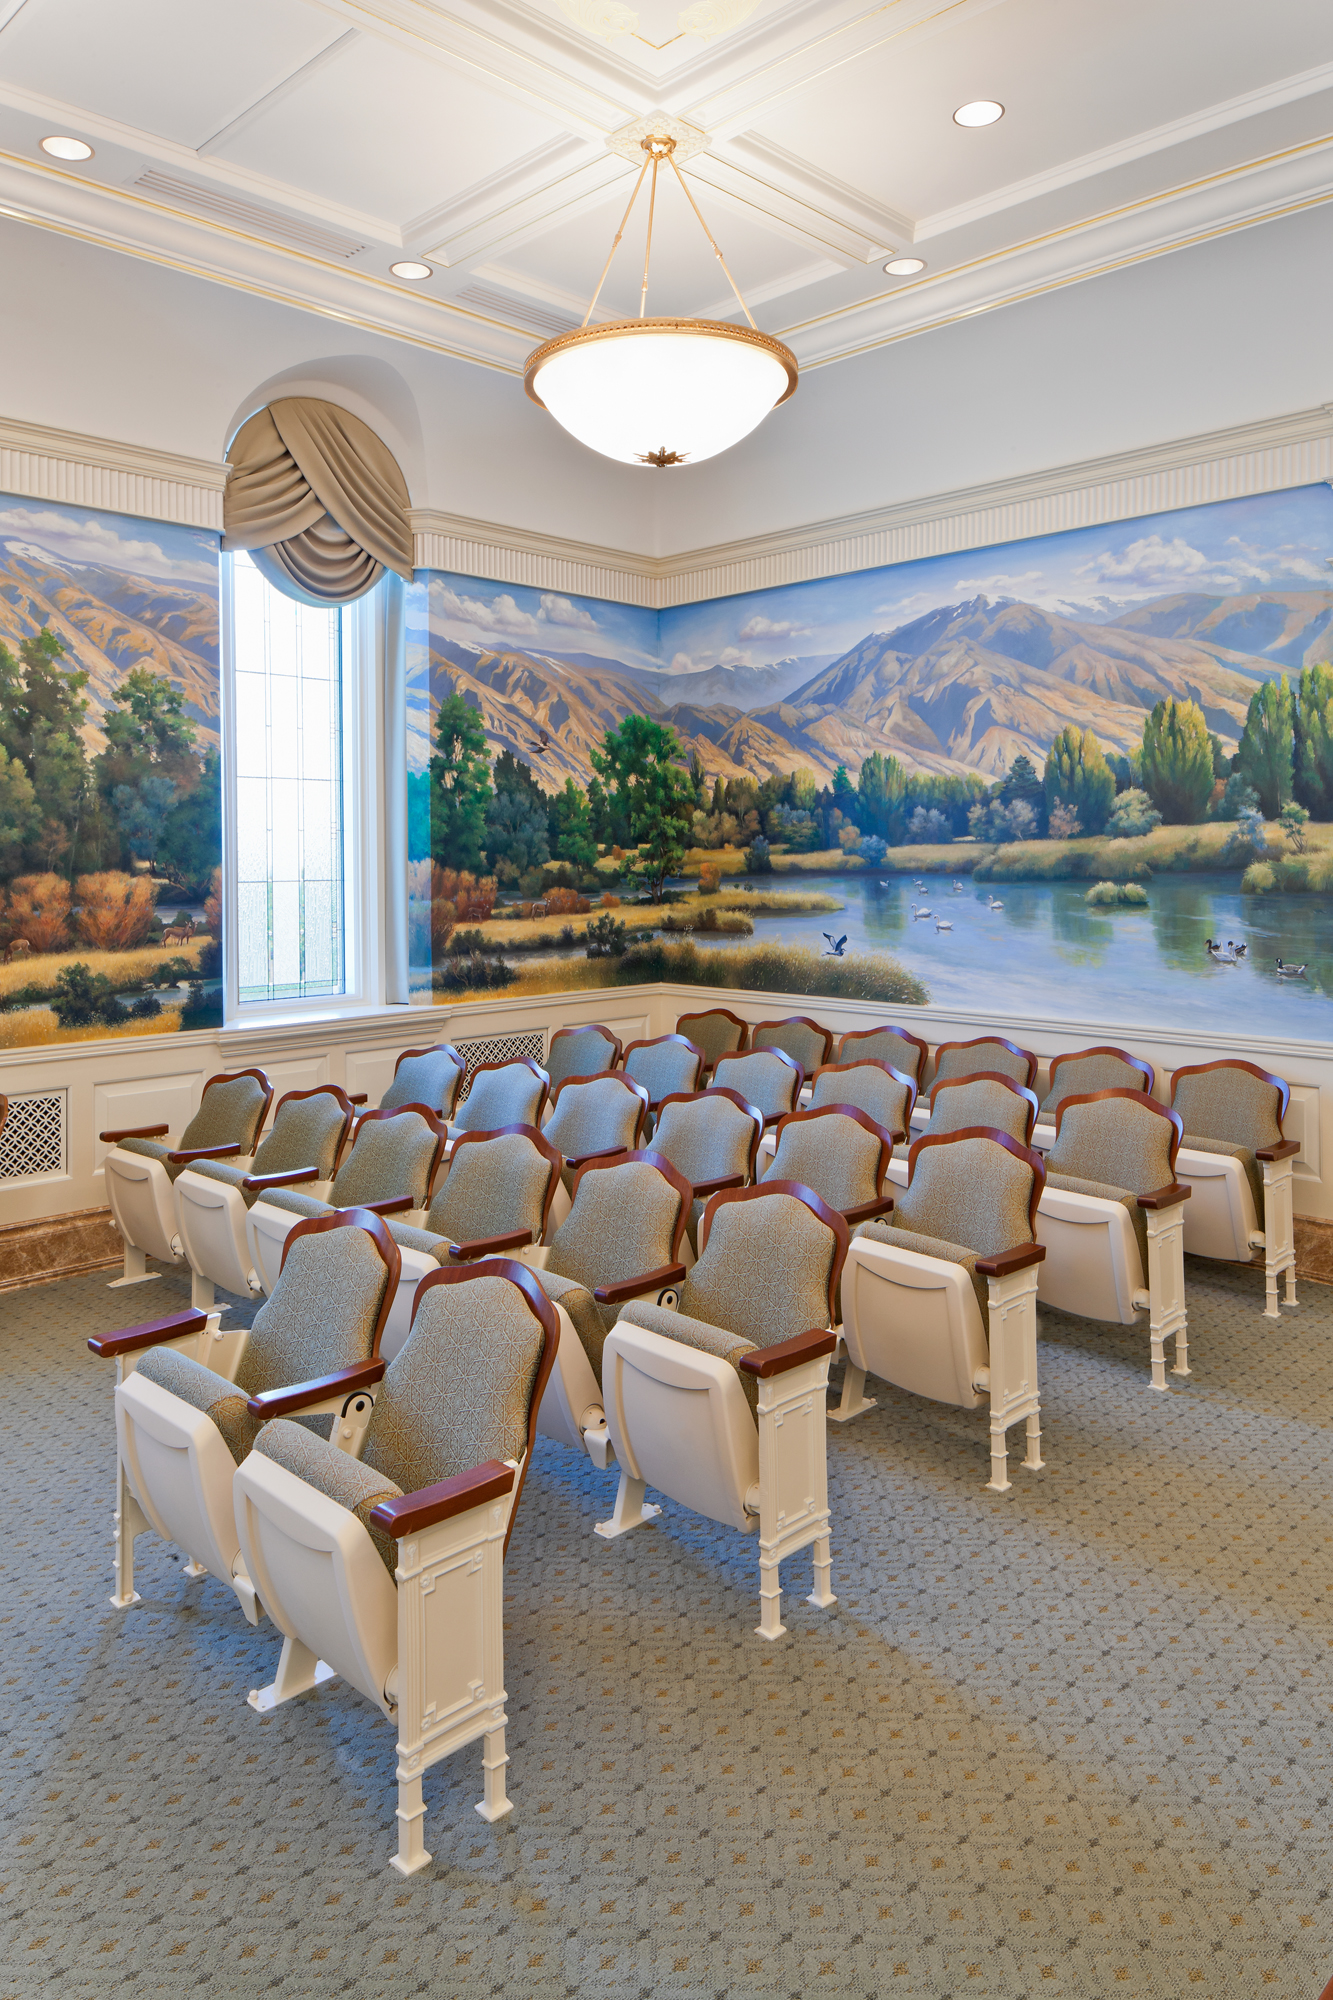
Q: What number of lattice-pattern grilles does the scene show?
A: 2